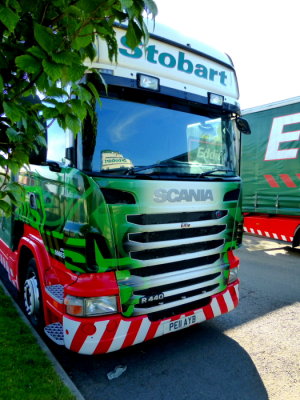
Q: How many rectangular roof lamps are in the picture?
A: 2